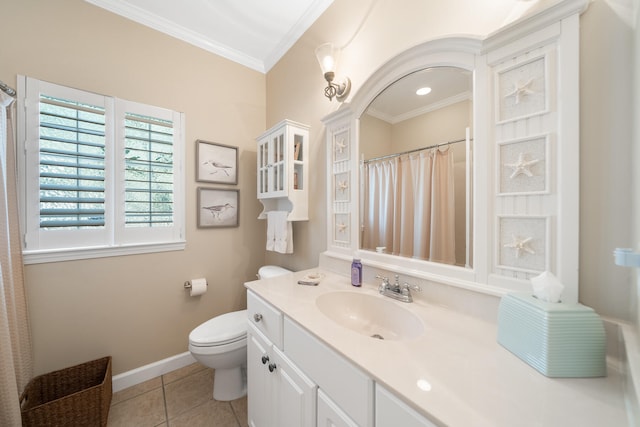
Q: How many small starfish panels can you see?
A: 6